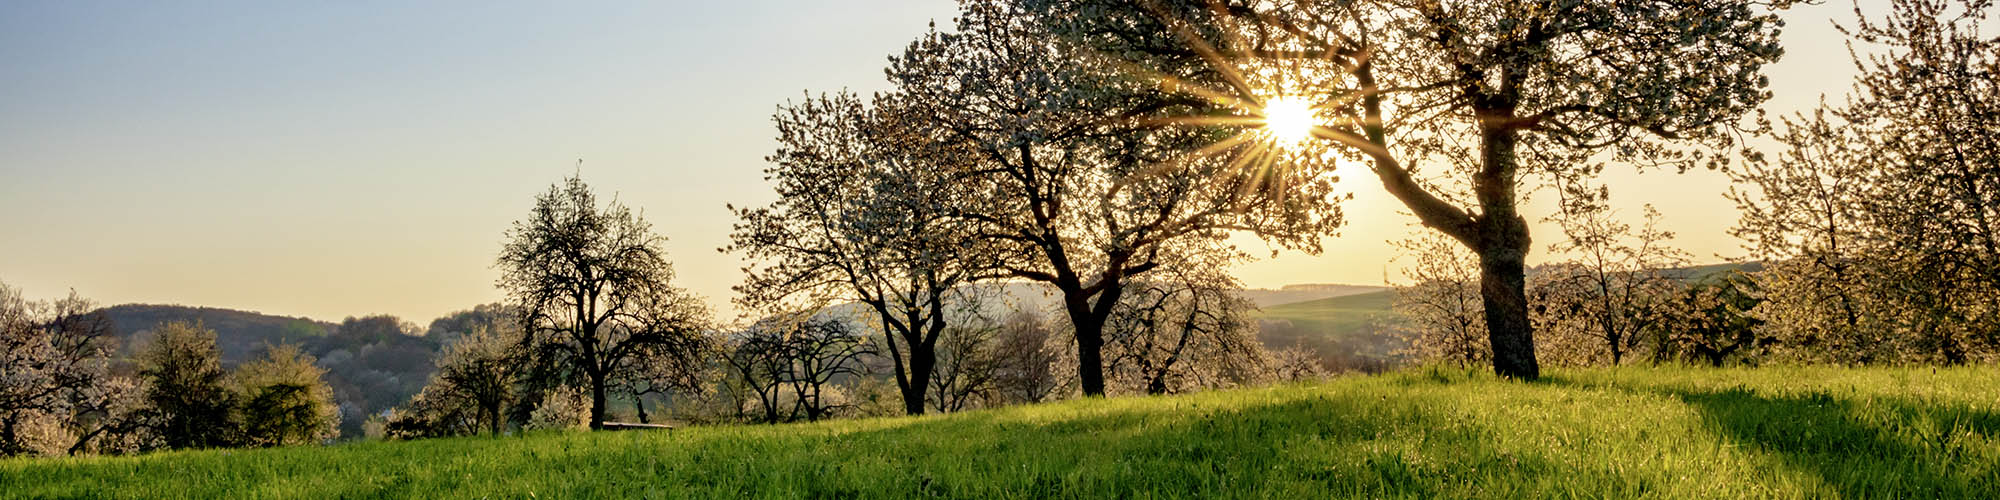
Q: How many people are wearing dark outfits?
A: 0